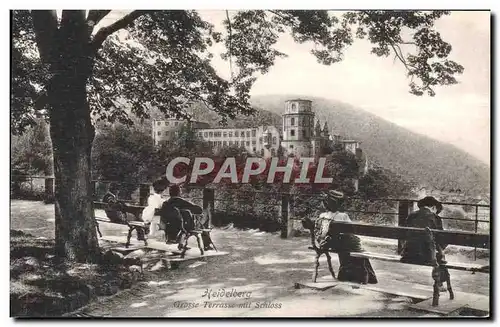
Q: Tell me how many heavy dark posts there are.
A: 5